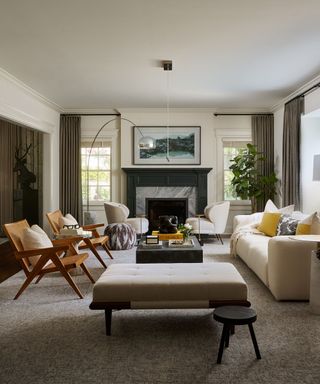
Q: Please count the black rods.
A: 3